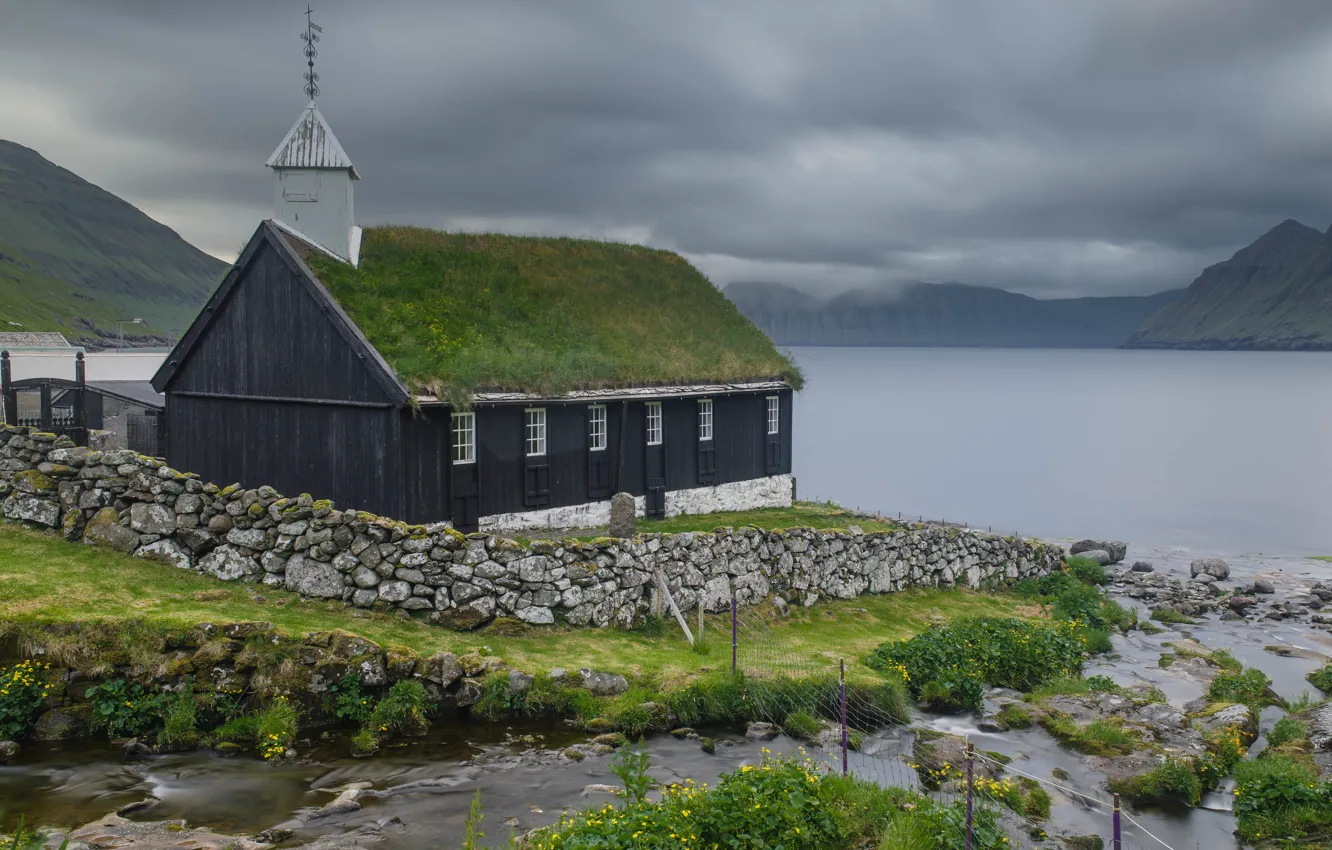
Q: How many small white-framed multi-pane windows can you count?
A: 6